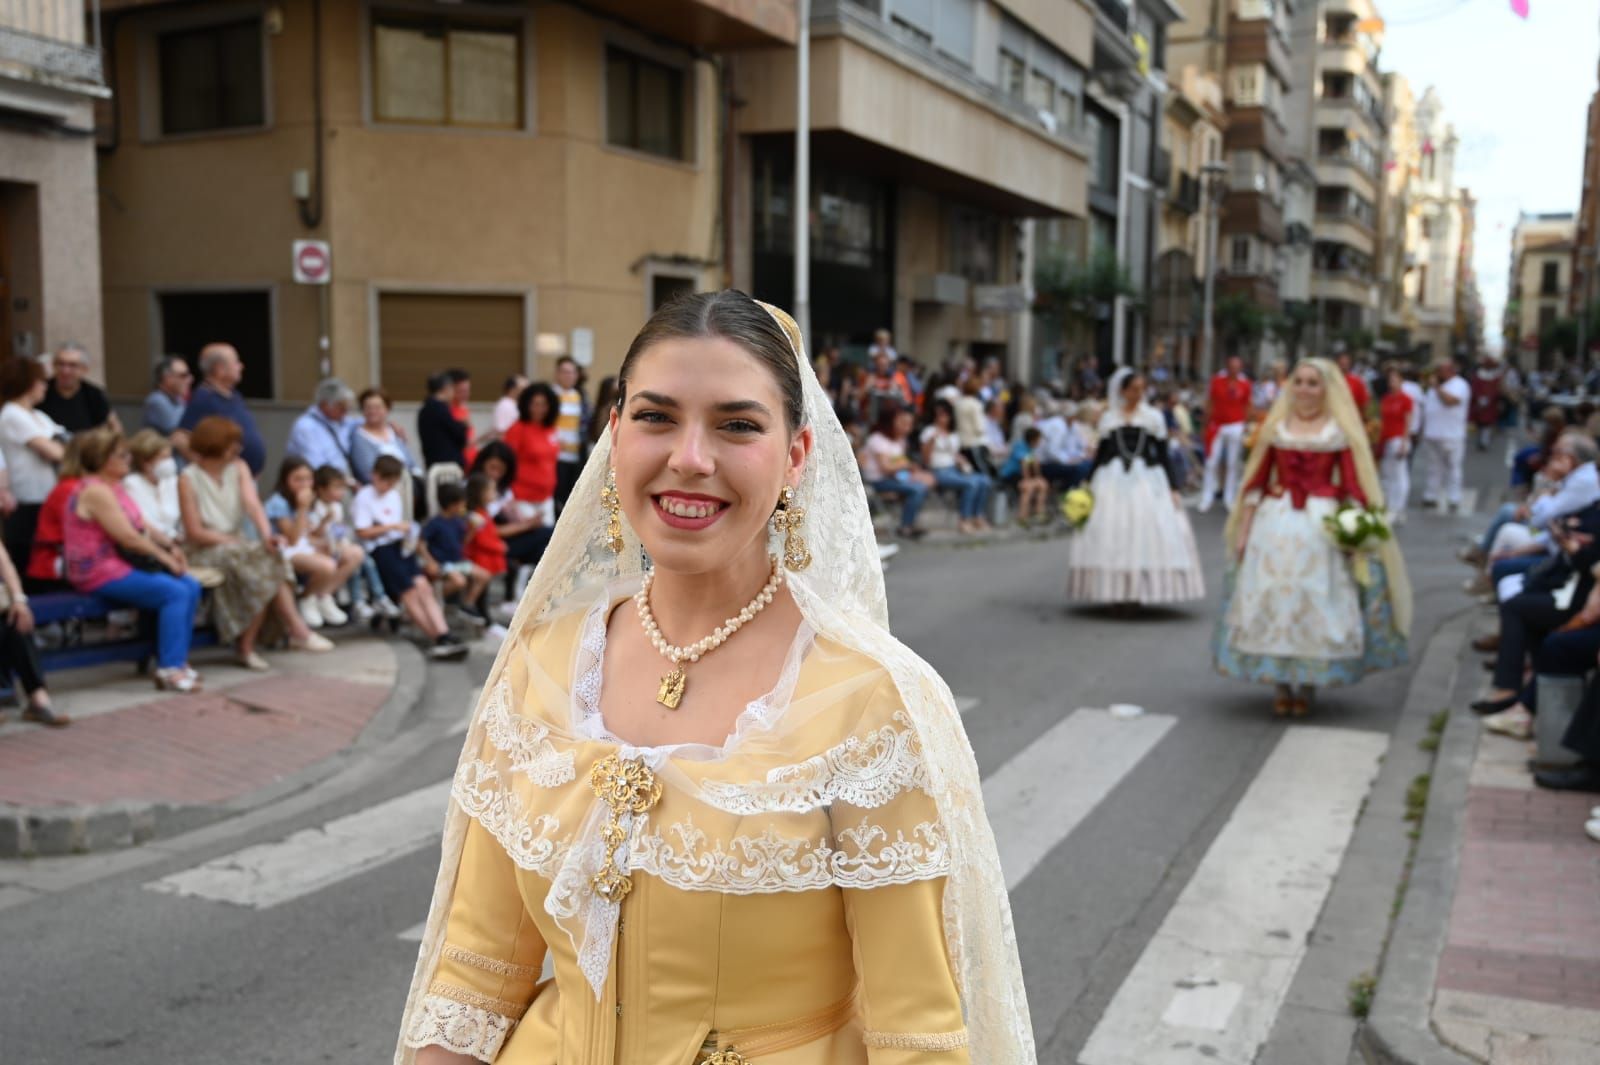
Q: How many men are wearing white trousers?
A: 3